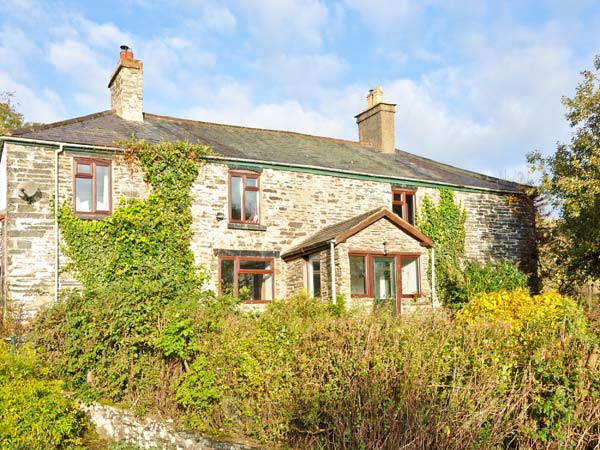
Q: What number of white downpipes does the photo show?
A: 3